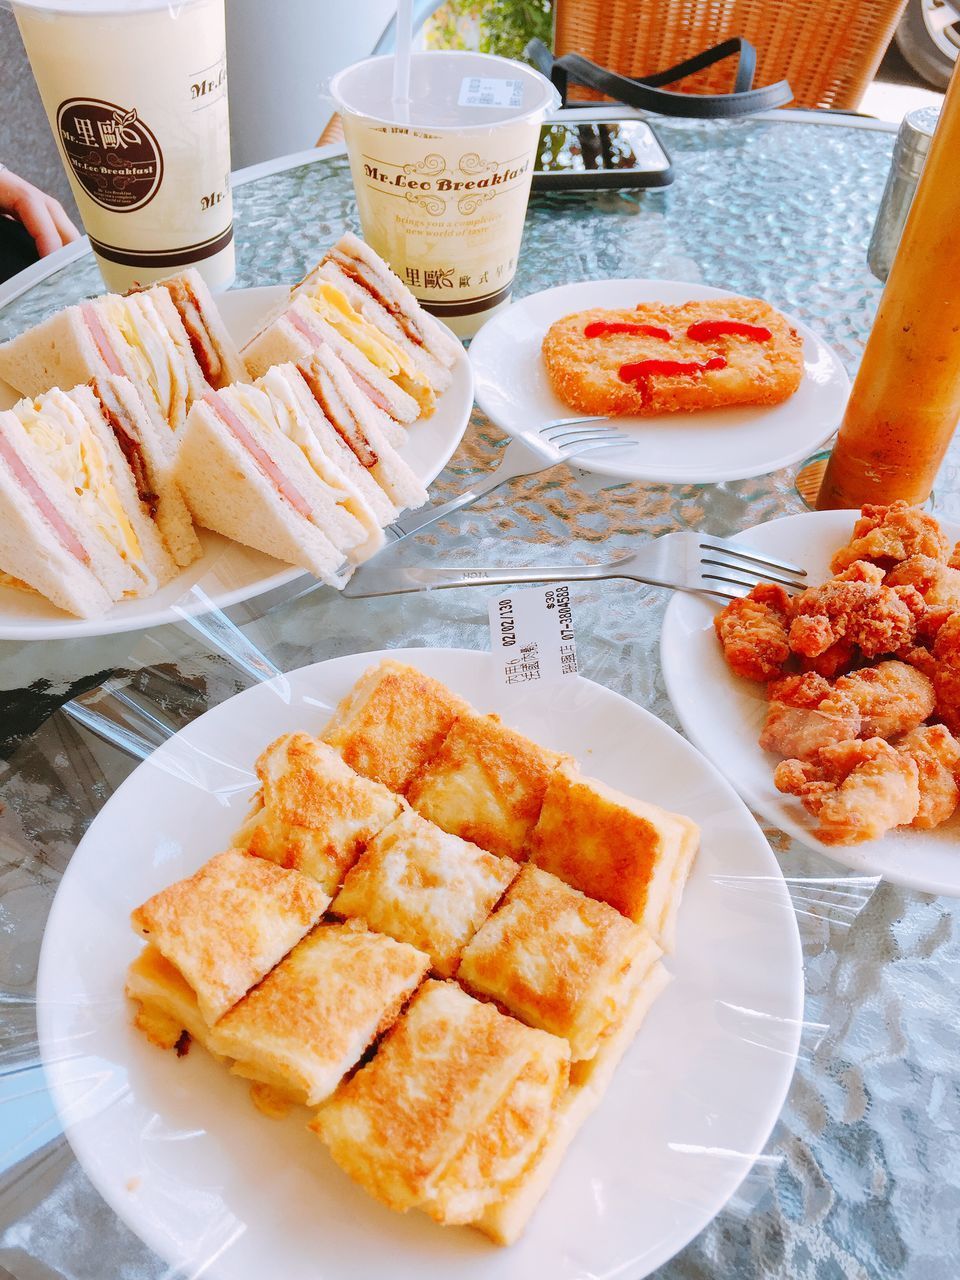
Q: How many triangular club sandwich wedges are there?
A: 4